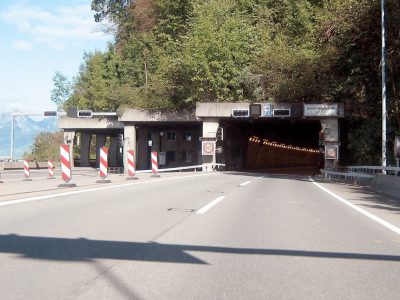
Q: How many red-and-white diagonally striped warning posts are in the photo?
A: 6